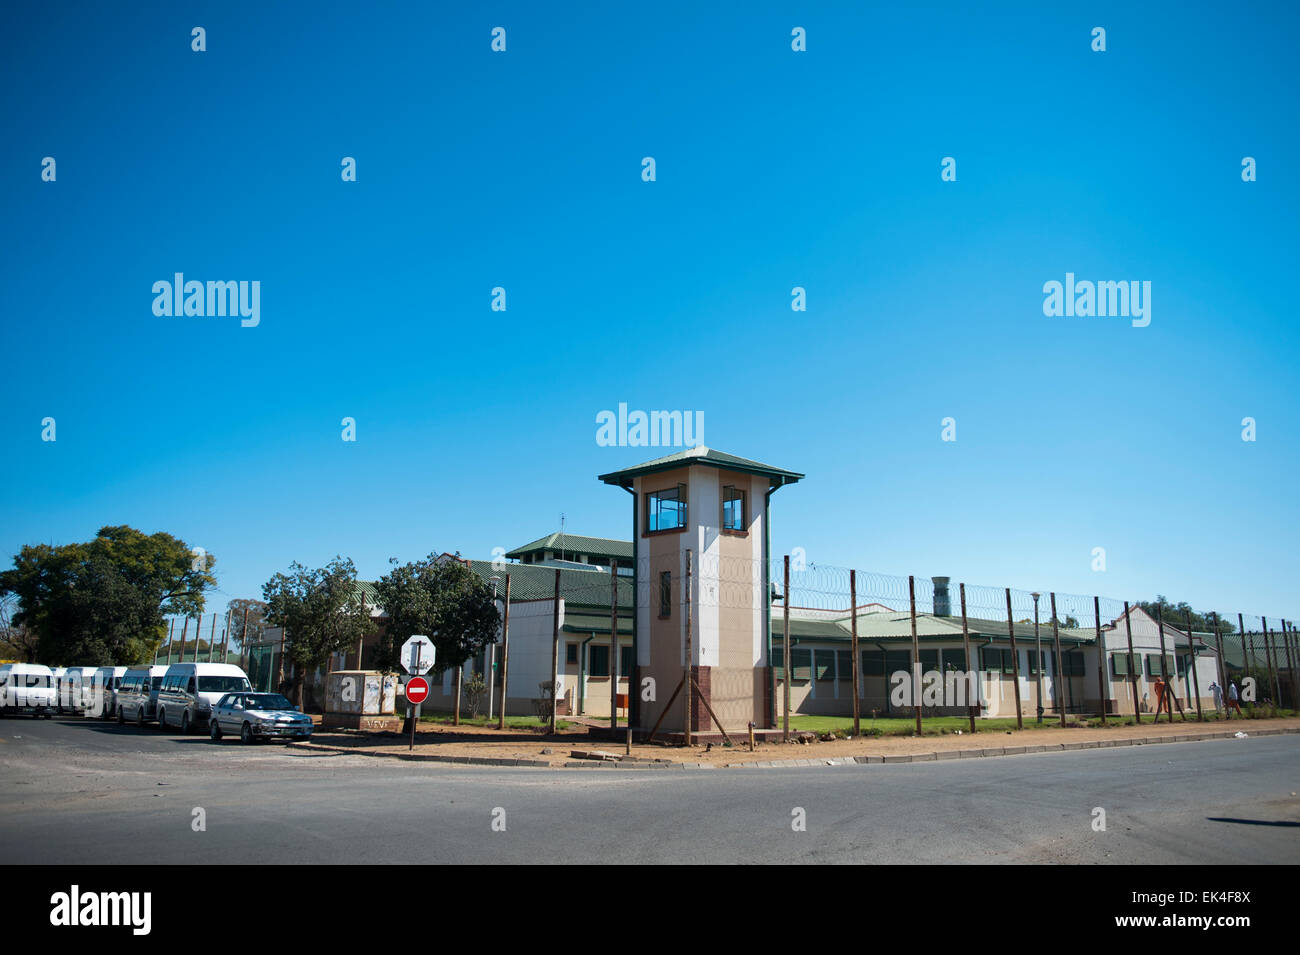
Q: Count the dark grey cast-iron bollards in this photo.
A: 0